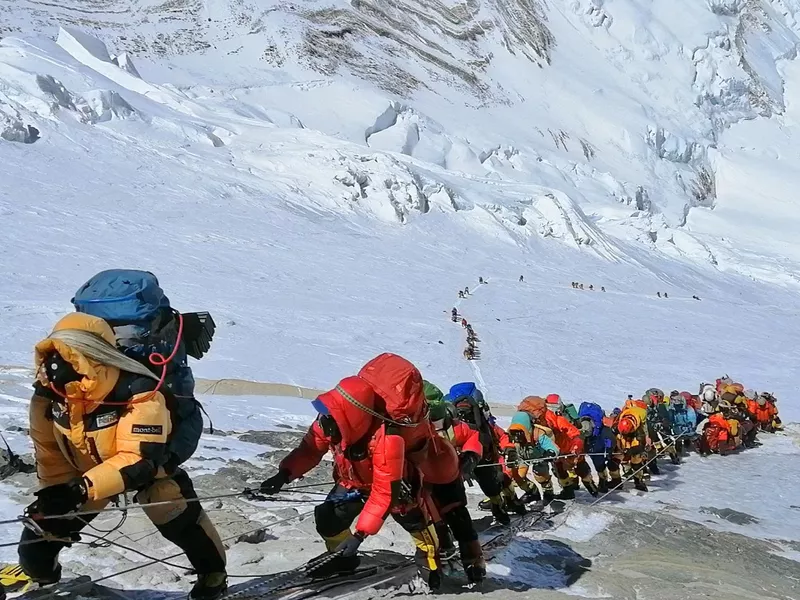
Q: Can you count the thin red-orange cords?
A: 1